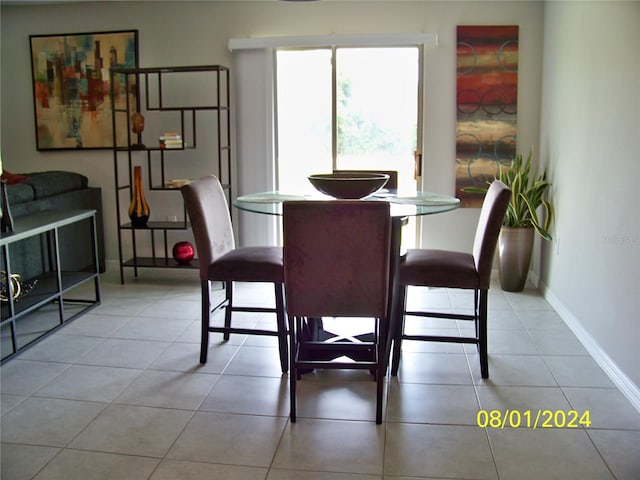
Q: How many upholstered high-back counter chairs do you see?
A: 4